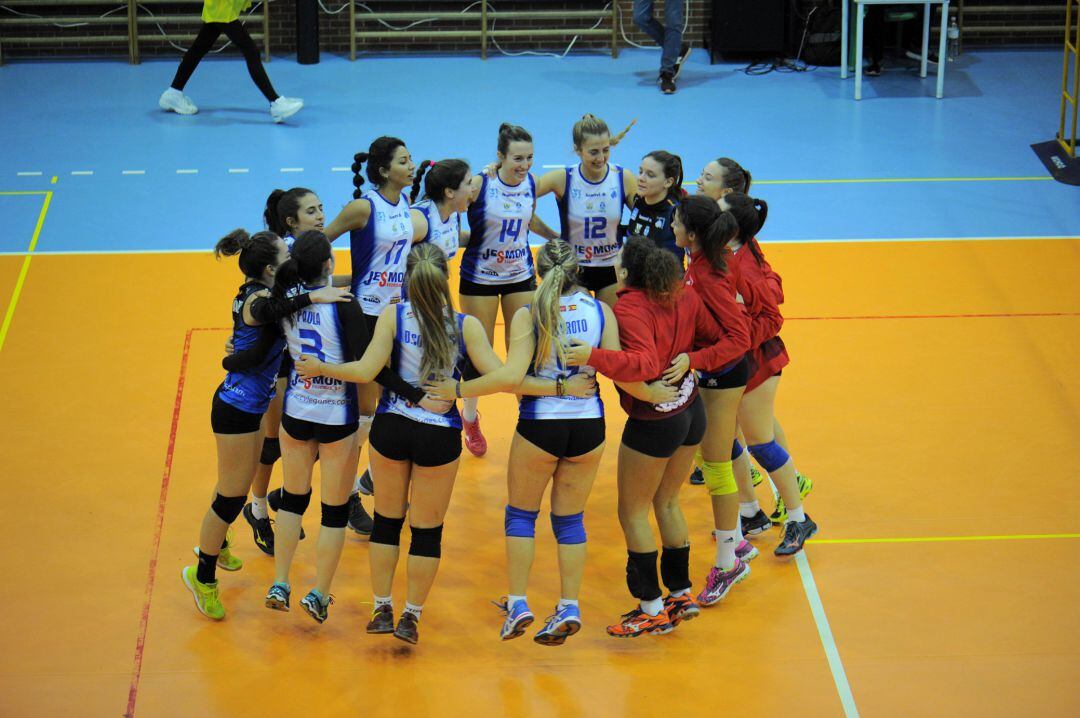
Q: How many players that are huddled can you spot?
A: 14